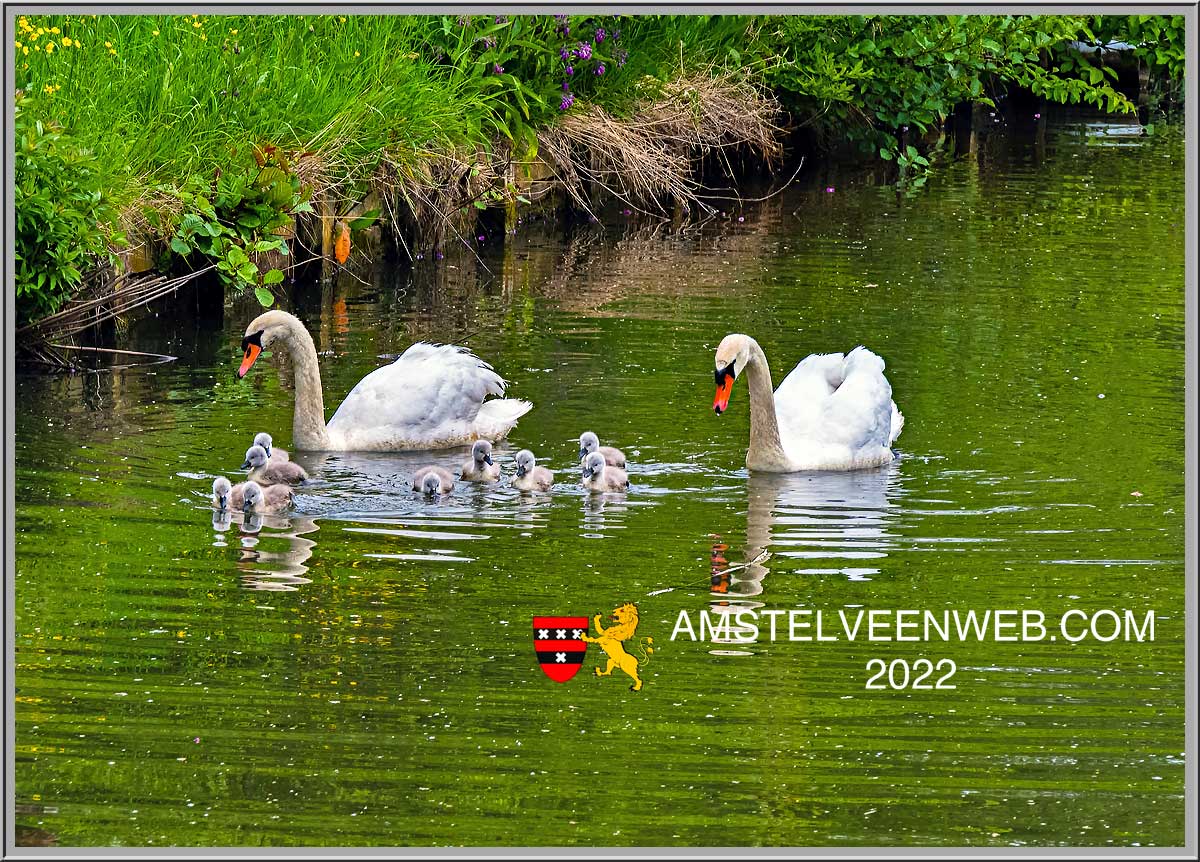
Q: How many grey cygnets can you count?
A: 9